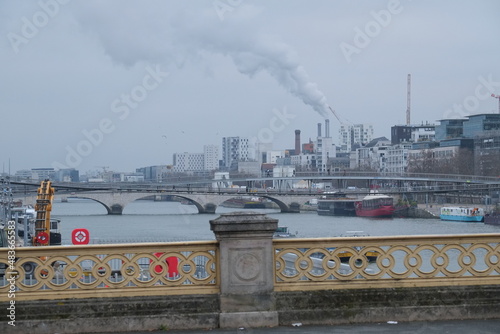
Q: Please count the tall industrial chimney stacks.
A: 3